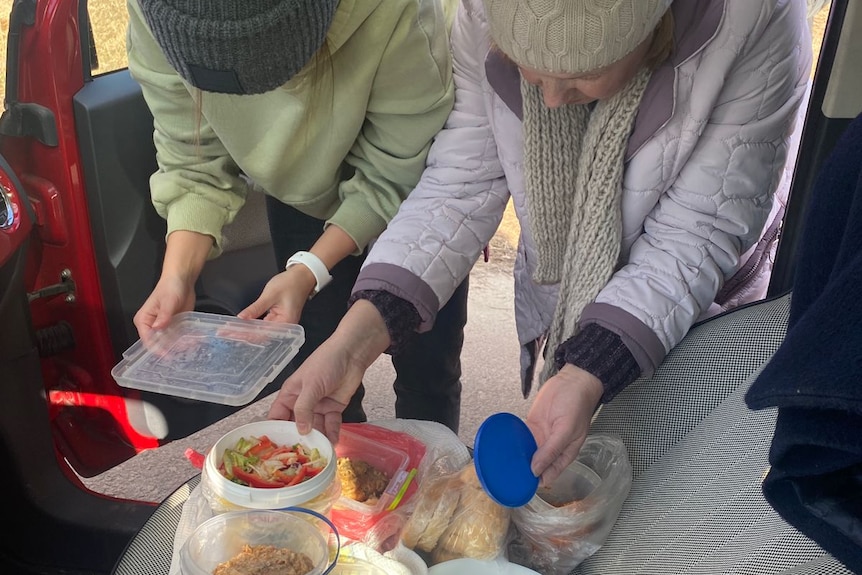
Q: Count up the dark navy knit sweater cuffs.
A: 2